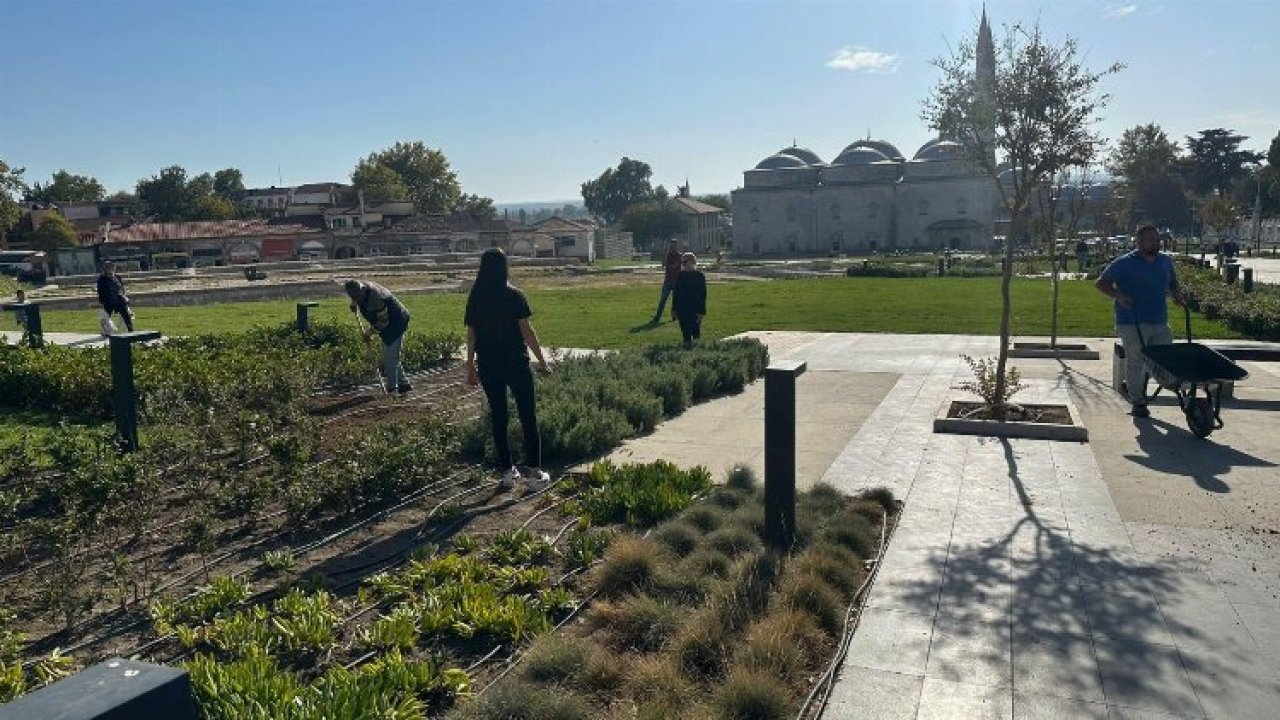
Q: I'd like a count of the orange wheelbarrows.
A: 0